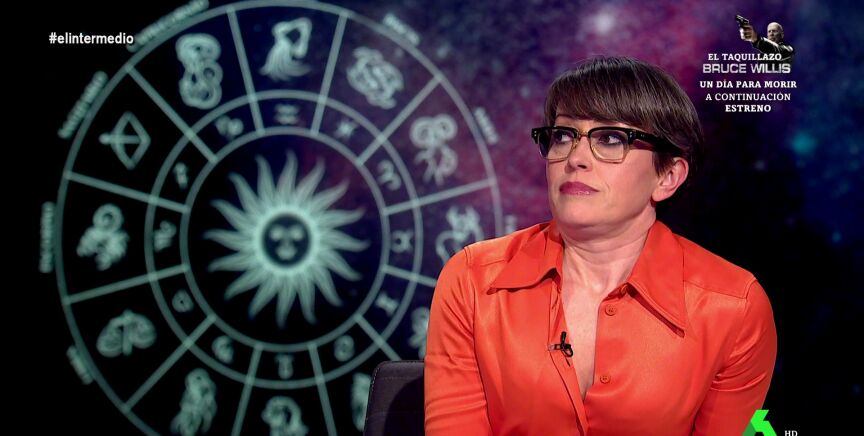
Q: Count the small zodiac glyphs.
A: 12